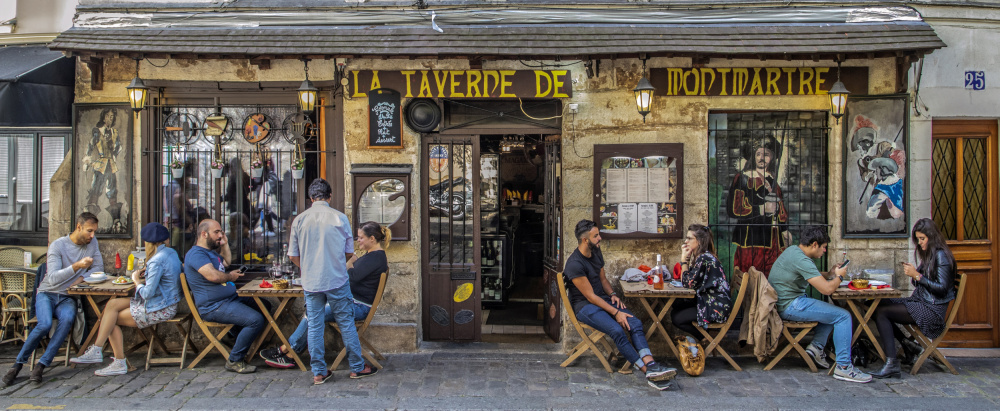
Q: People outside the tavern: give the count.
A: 9